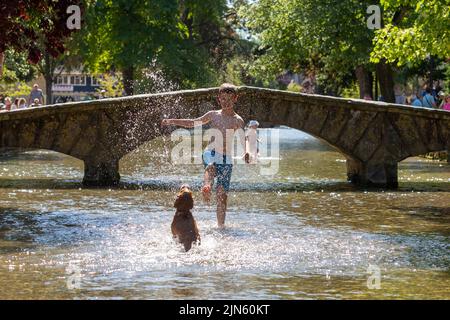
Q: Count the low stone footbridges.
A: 1